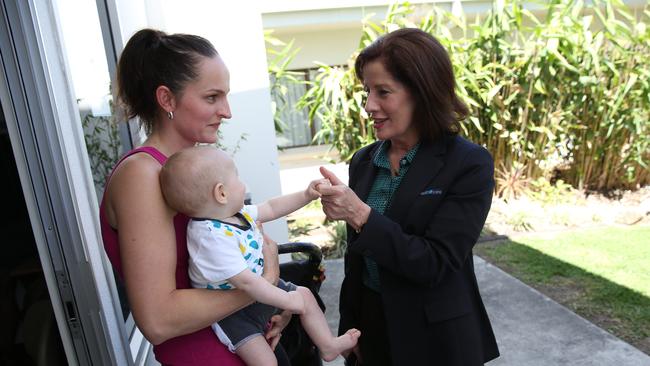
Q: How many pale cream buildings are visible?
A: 1